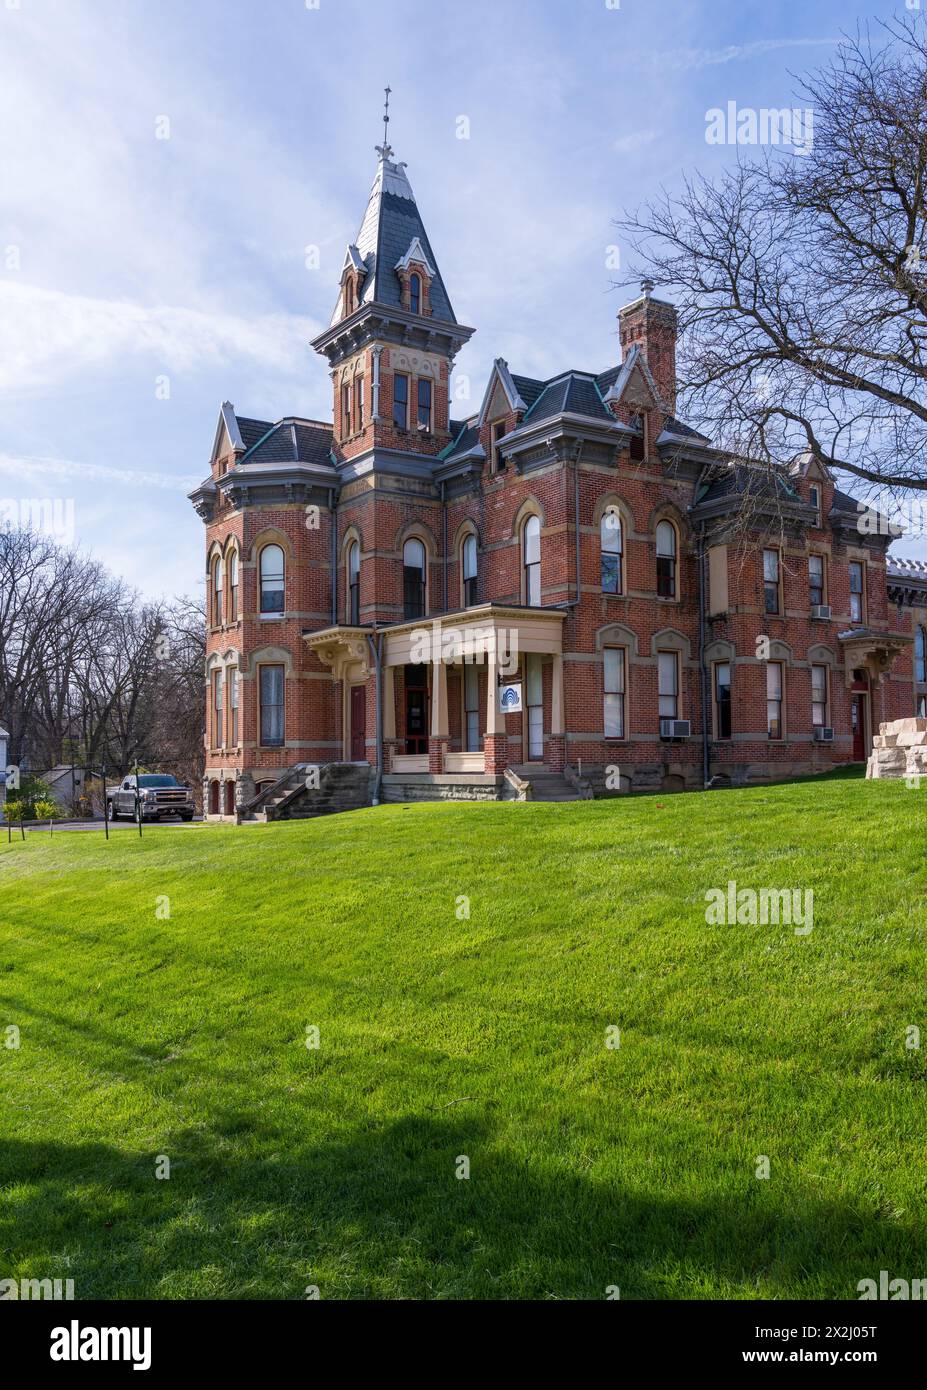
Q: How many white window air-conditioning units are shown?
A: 3